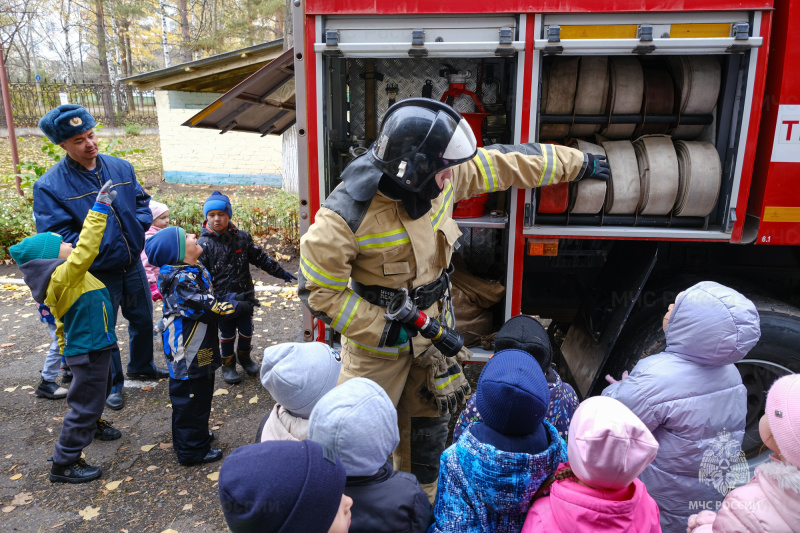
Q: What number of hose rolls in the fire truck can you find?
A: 10